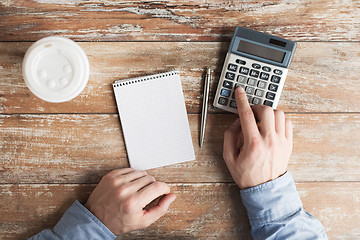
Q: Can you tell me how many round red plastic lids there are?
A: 0